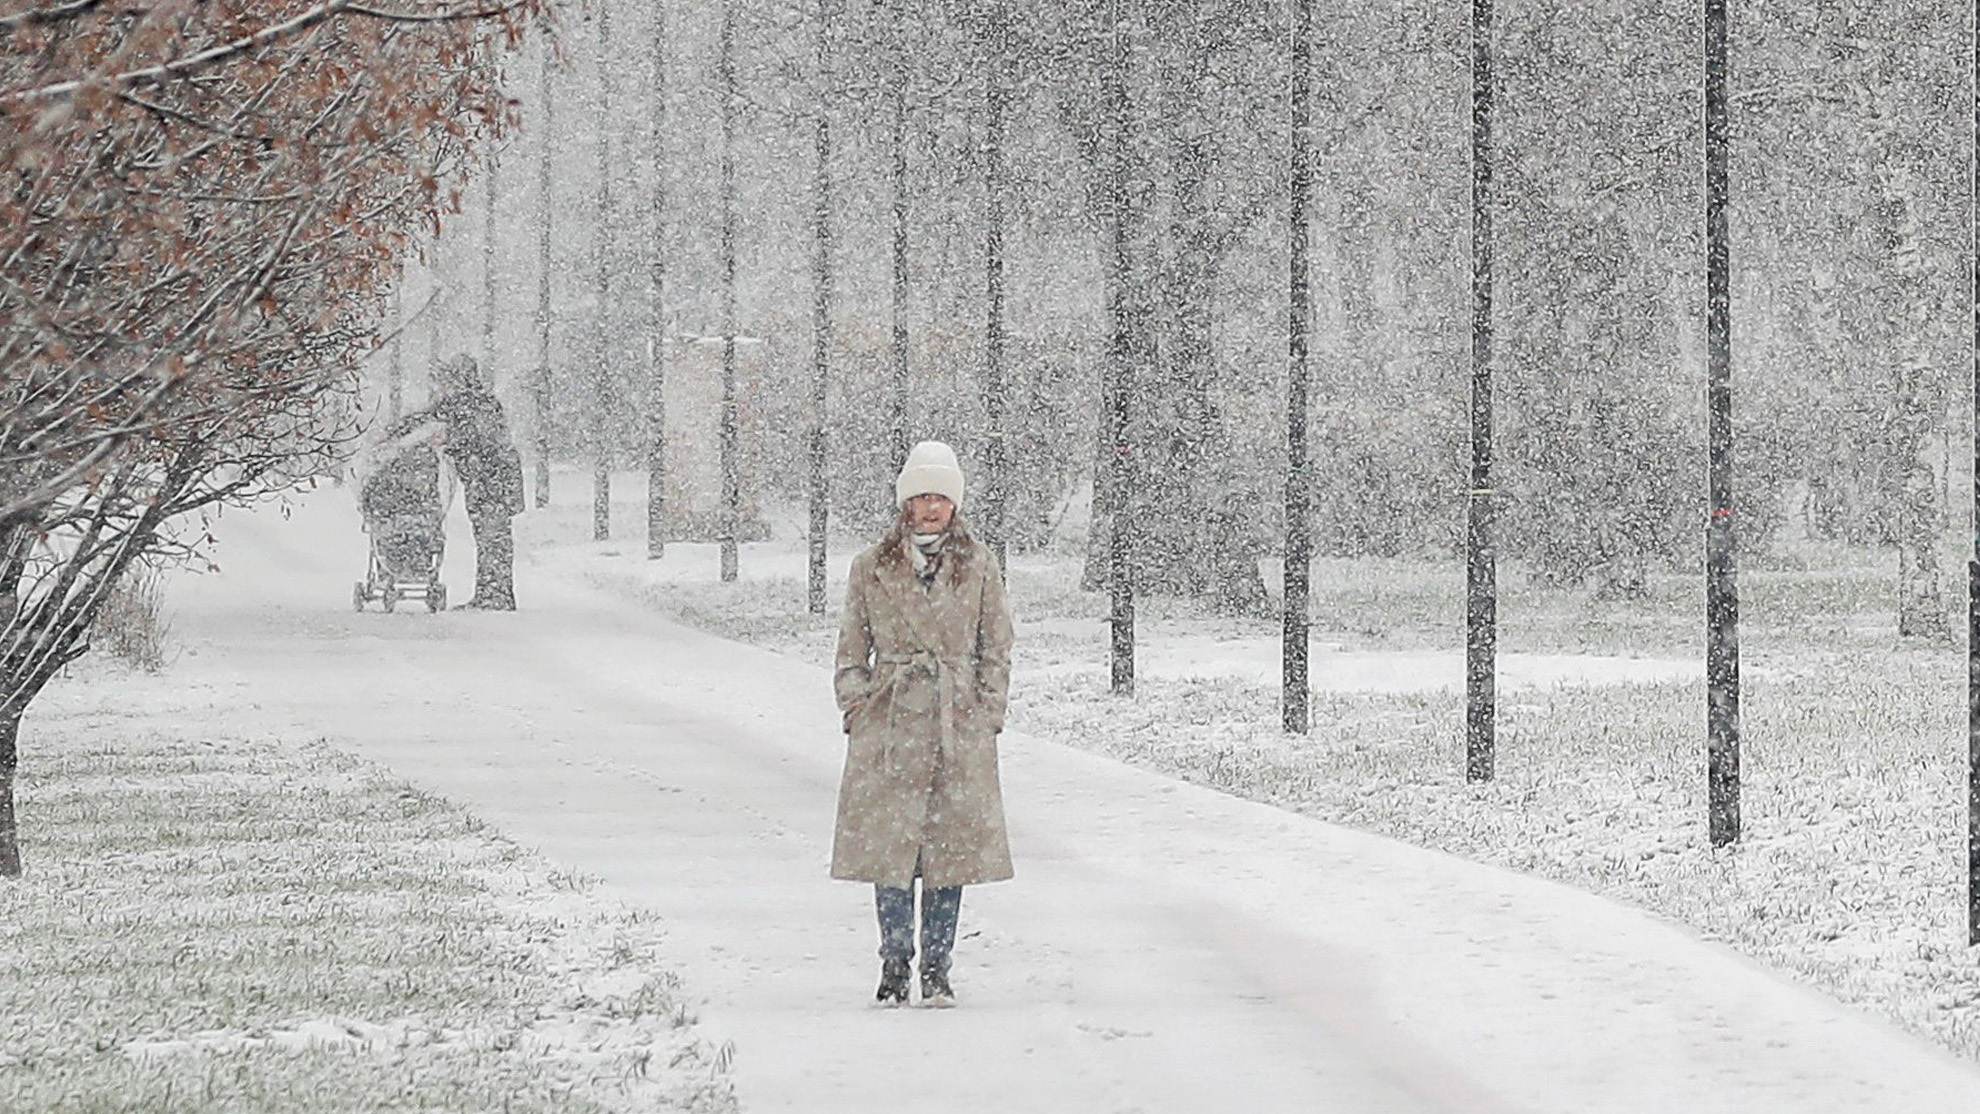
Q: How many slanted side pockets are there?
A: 2